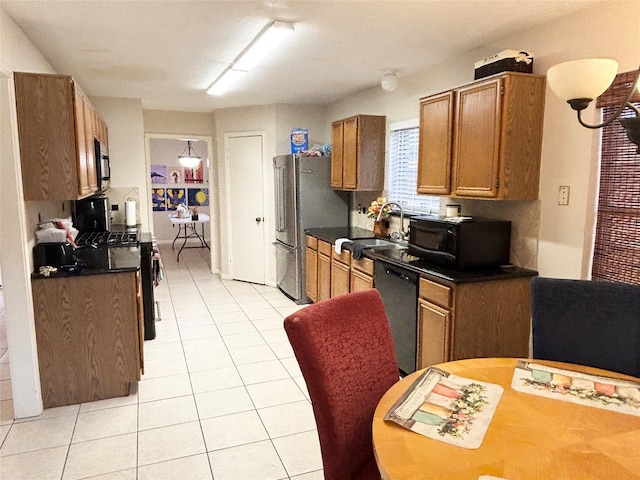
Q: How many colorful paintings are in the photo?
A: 6